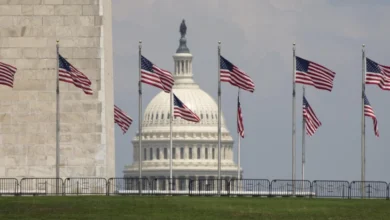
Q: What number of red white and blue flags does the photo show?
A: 11